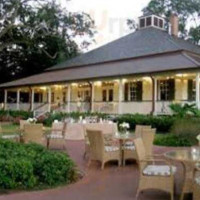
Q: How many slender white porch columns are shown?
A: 9